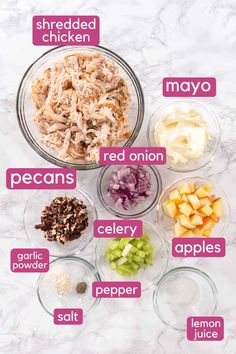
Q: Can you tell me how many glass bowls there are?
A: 8